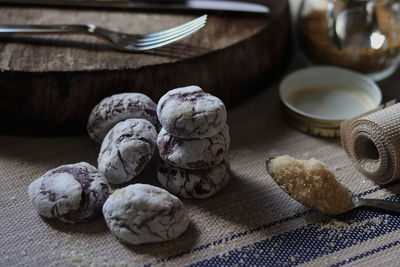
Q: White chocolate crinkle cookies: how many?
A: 7